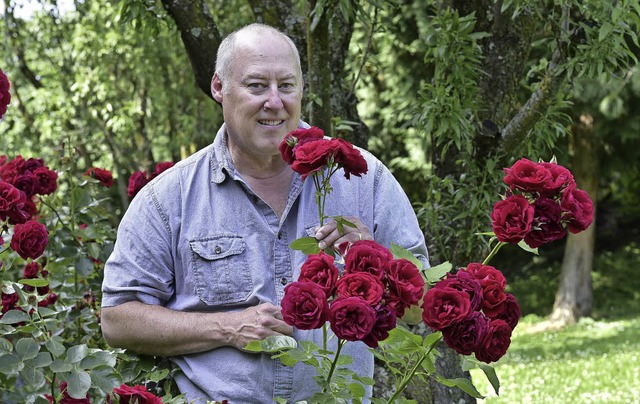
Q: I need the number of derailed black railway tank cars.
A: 0